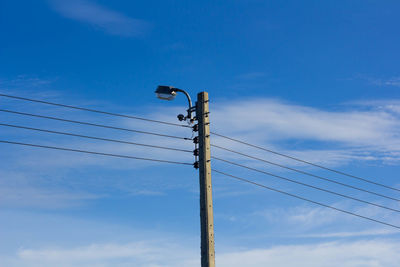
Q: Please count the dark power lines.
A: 4